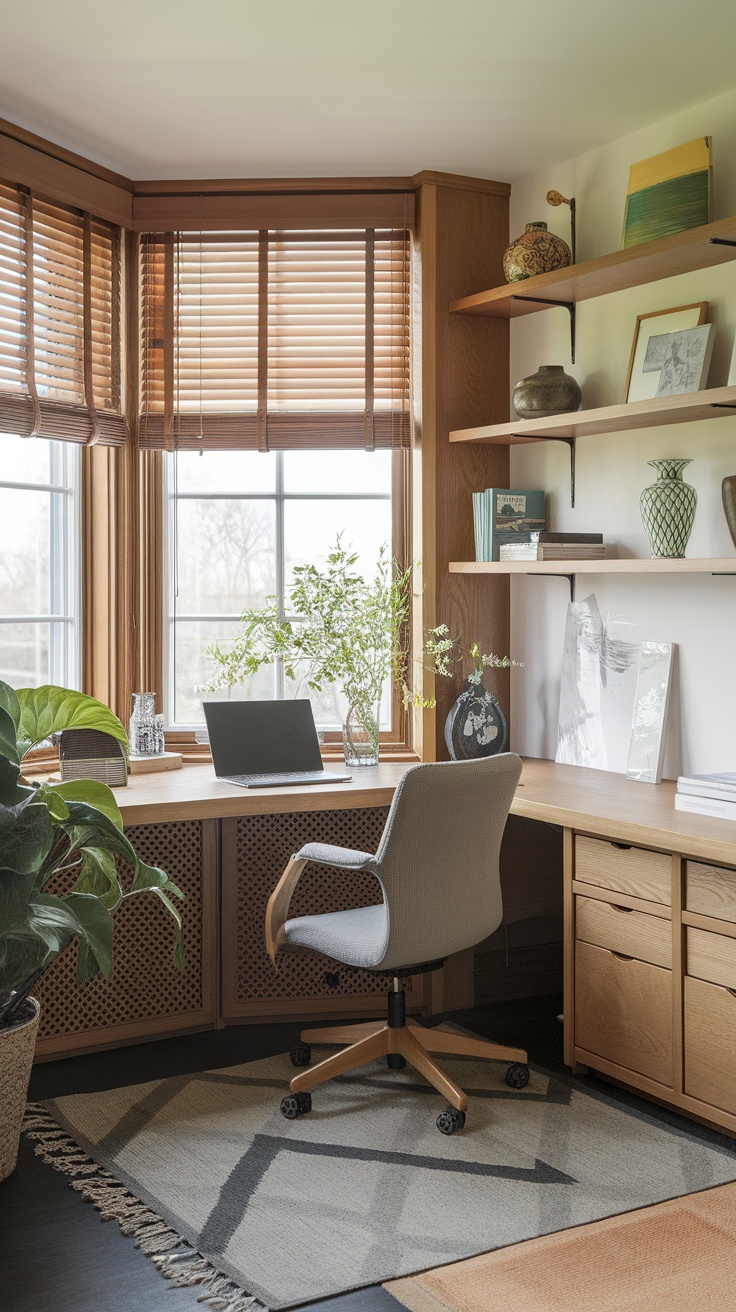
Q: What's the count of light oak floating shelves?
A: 3